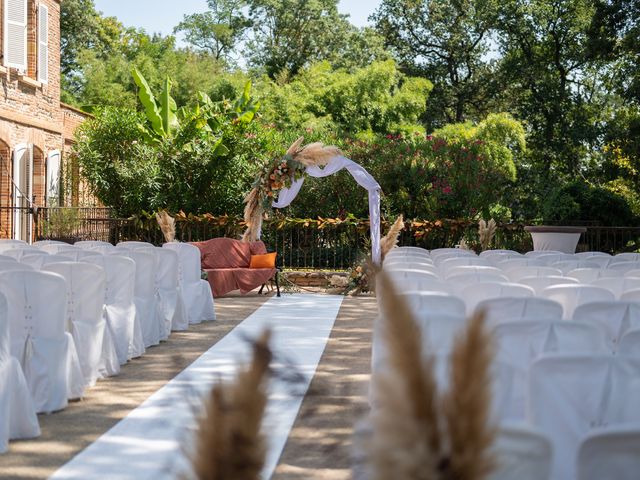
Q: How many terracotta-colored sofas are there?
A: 1